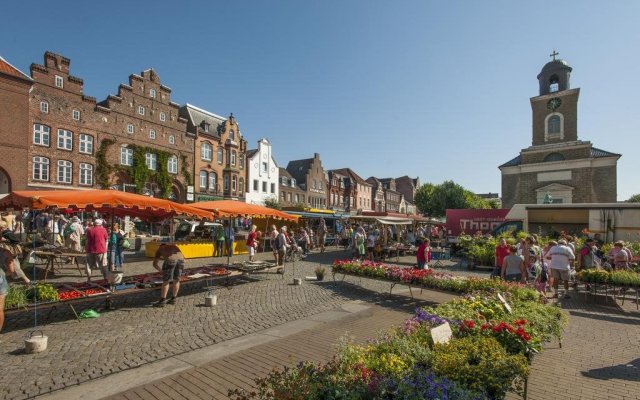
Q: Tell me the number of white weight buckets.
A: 3